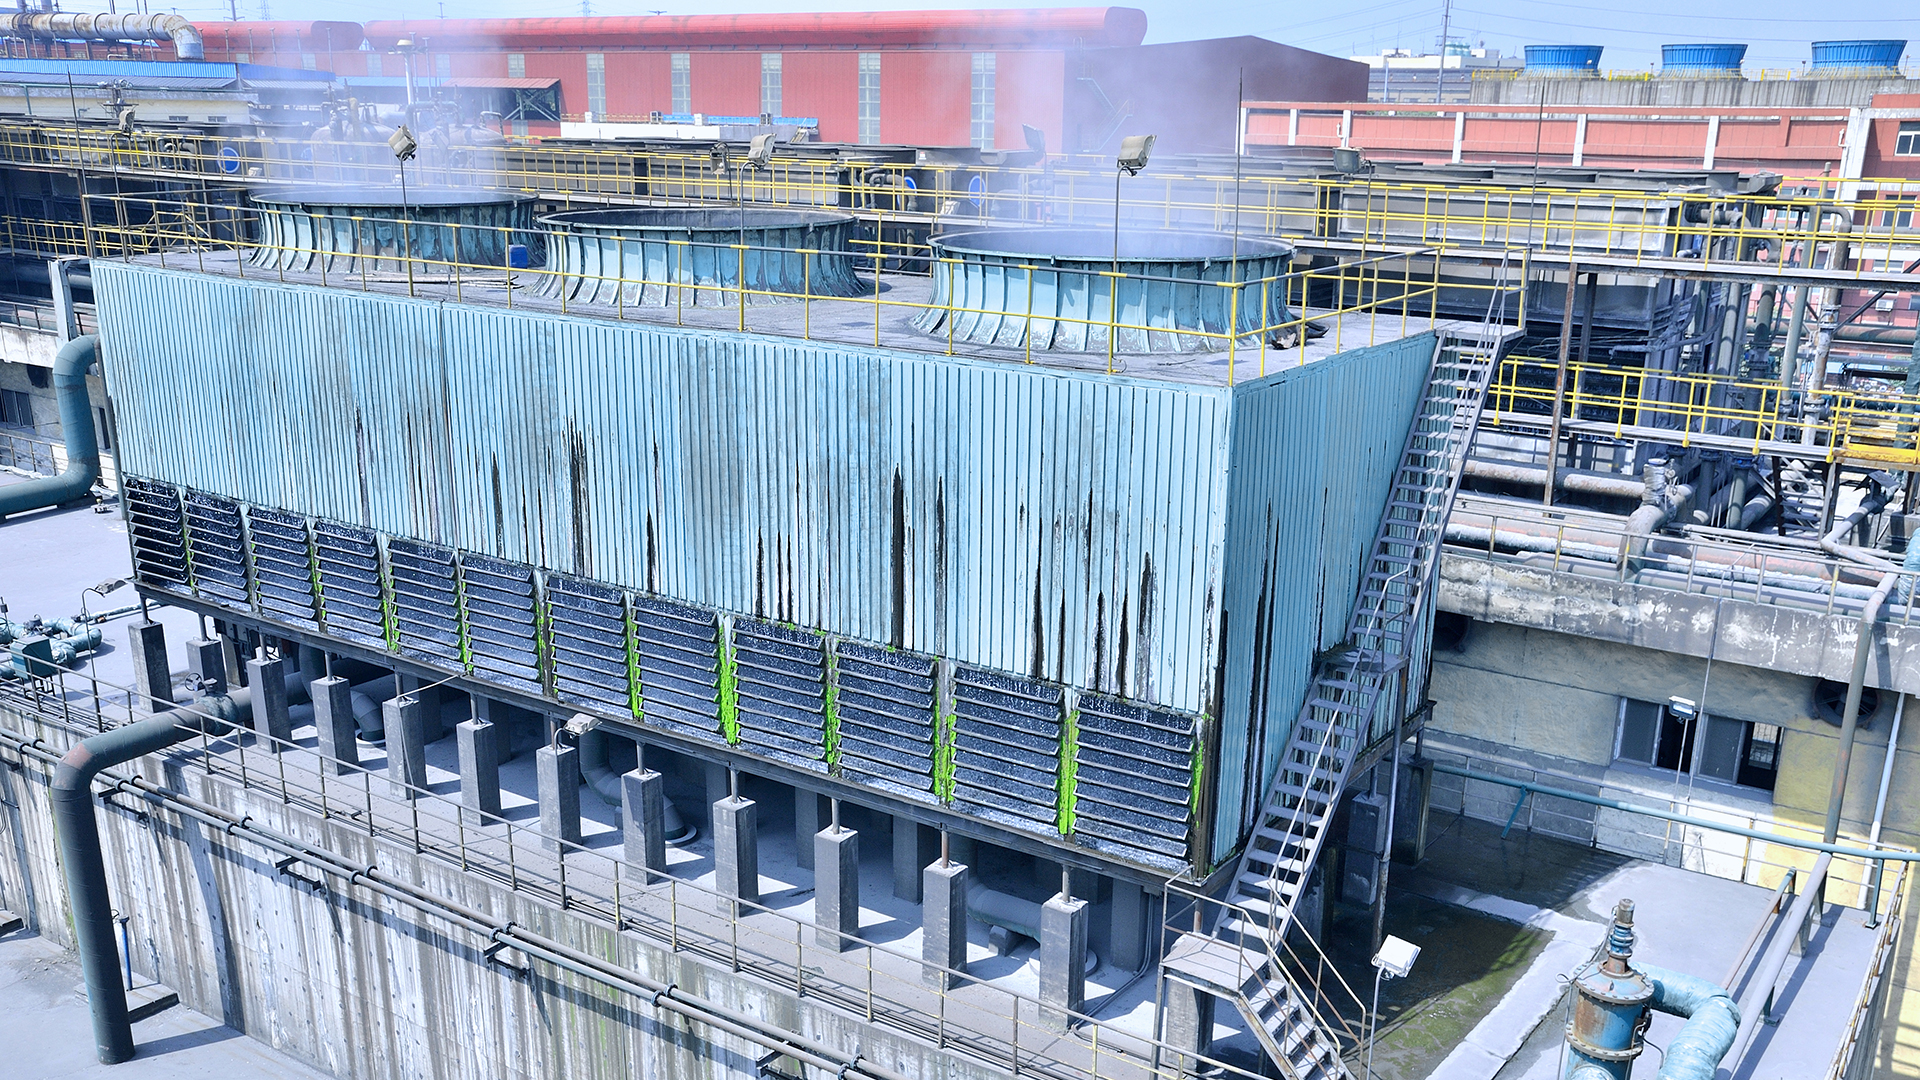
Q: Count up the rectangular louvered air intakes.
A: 12